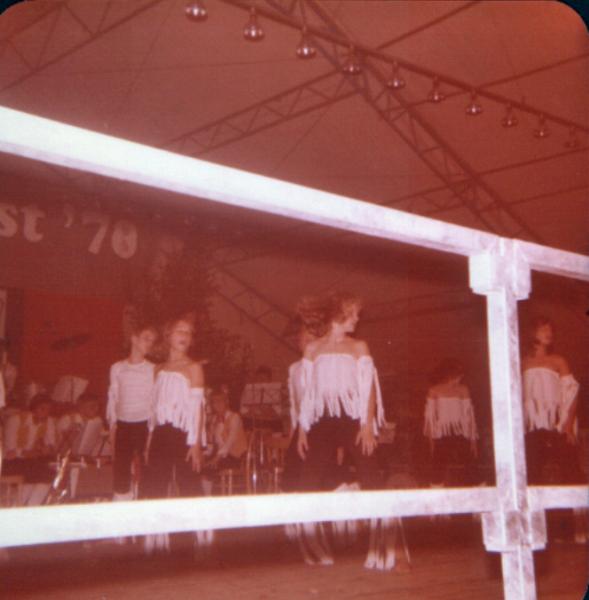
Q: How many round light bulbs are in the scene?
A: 10